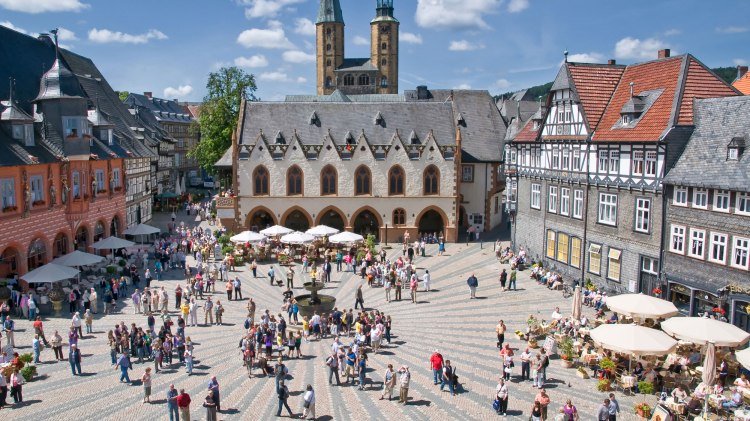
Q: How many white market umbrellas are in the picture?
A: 13